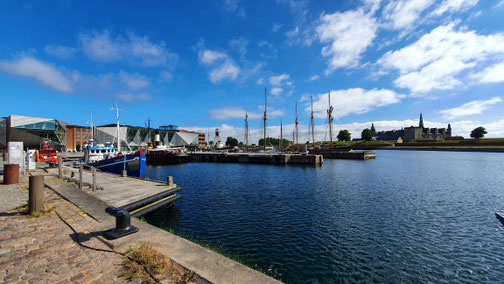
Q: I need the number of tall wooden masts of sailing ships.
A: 6